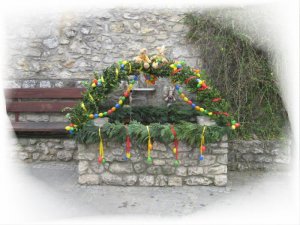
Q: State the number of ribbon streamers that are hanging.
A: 5